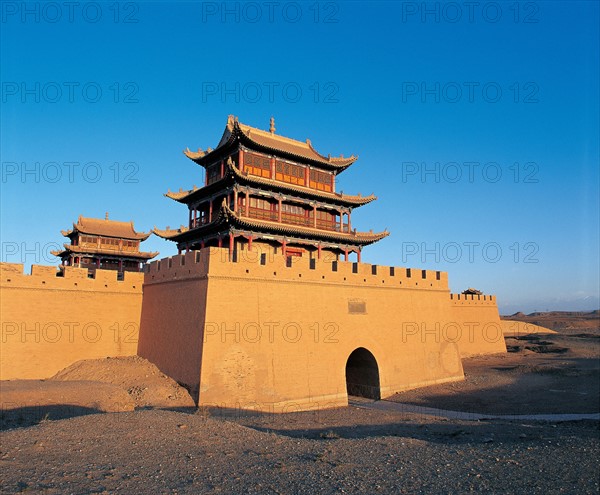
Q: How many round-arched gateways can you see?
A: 1